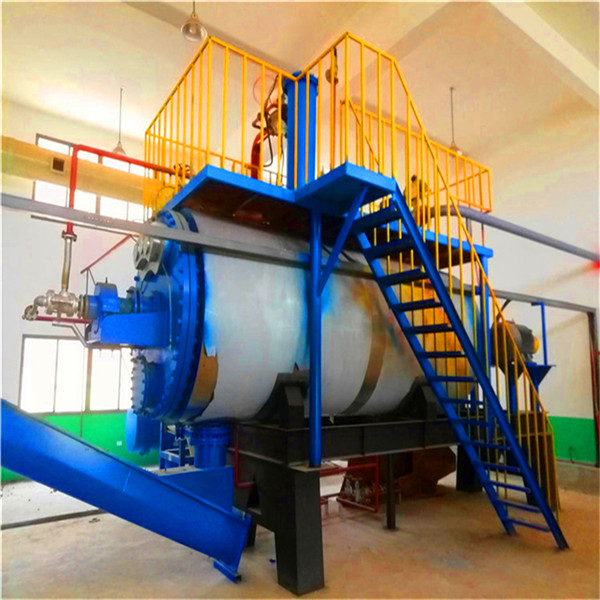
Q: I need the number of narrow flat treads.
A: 14